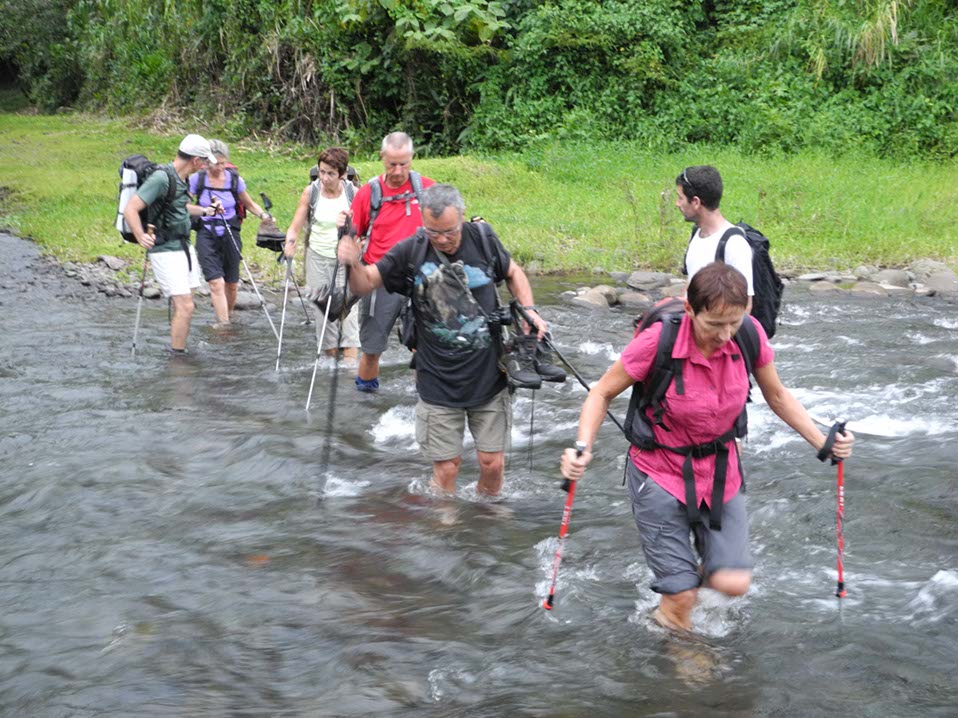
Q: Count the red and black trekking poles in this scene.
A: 2